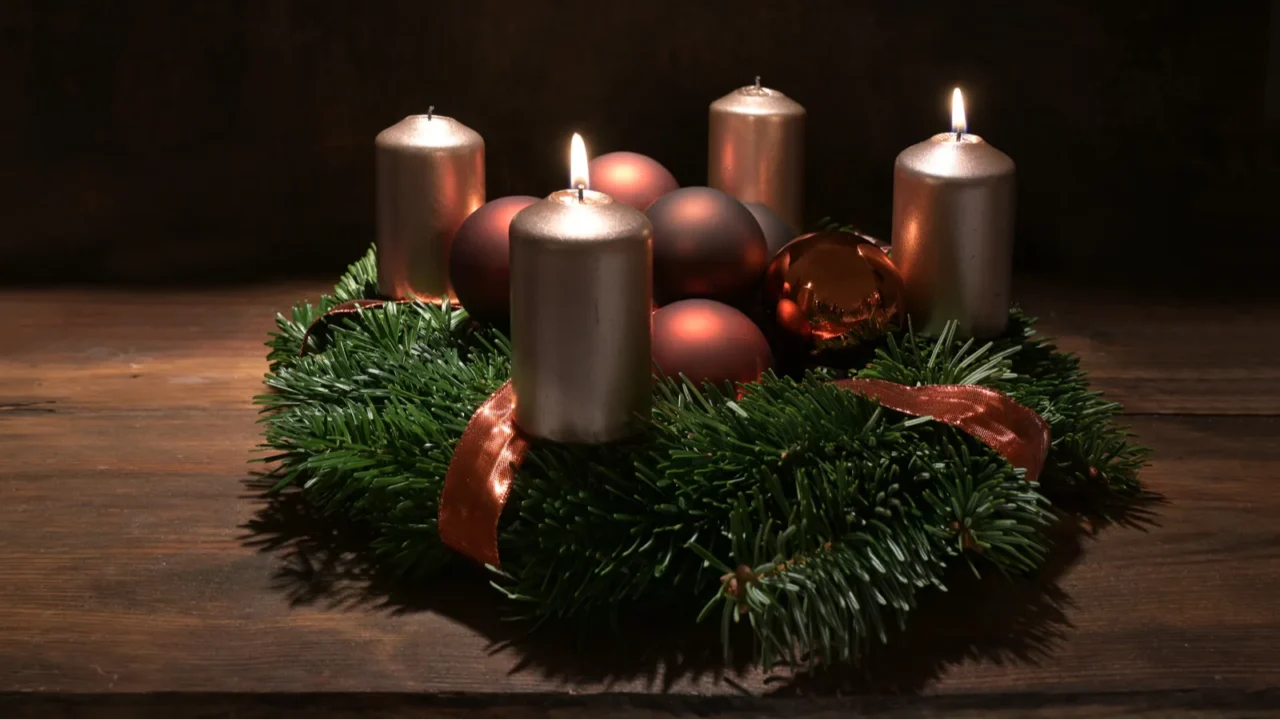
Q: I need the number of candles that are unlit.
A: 2